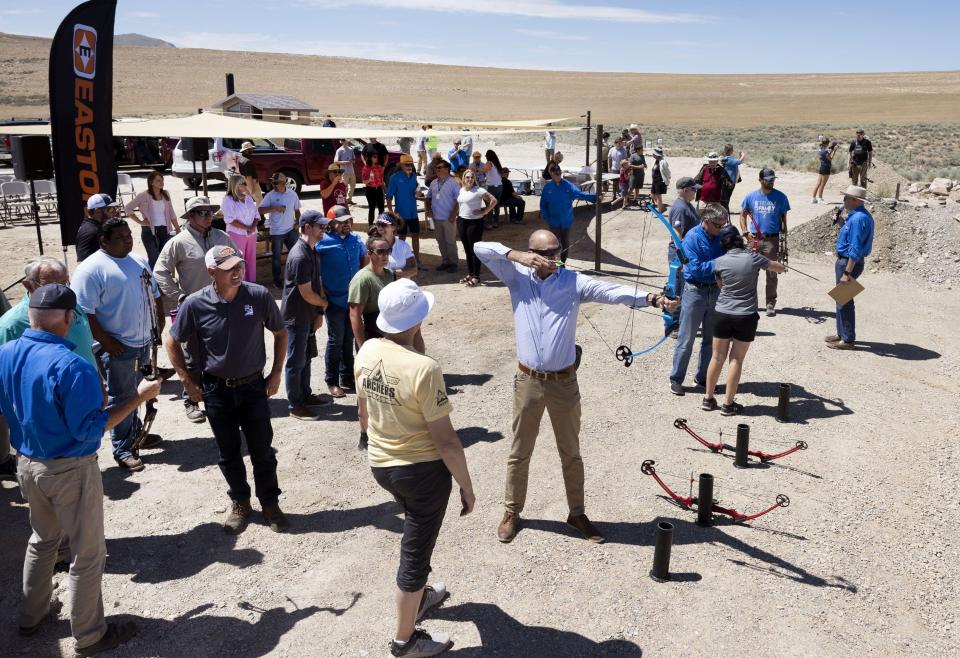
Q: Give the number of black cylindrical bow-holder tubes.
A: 4